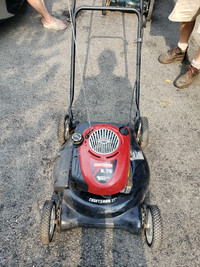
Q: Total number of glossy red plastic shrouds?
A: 1